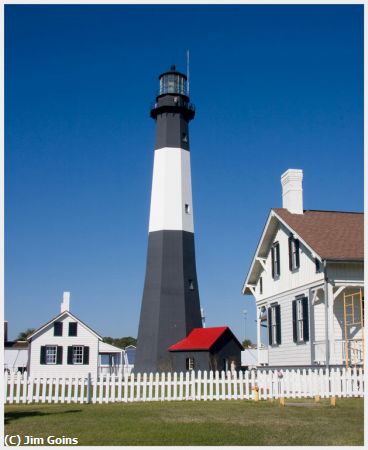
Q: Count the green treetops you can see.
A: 3